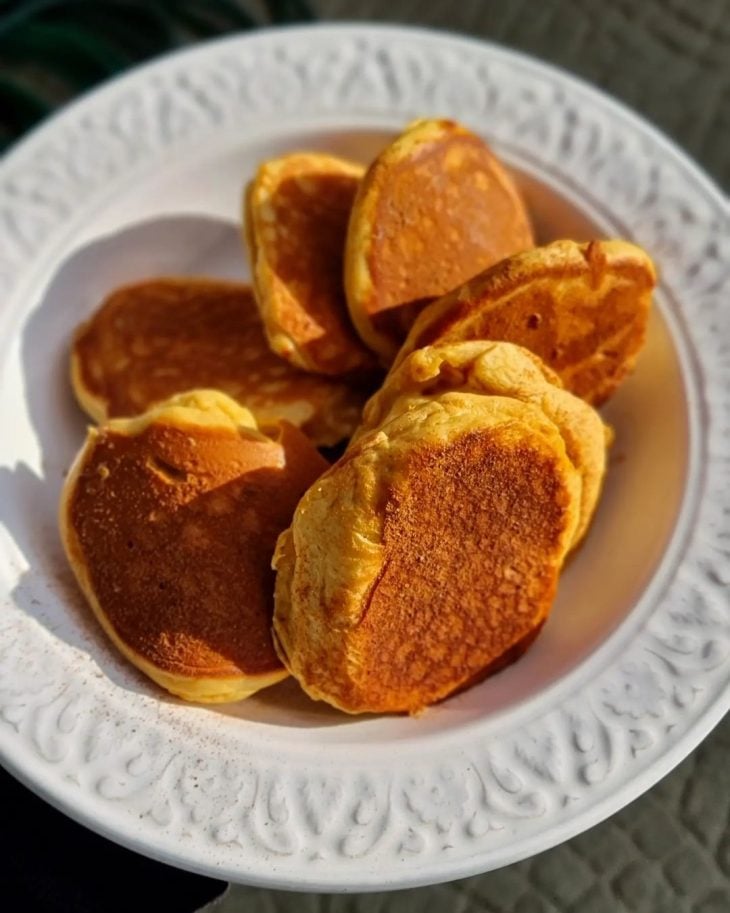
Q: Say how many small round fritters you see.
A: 7